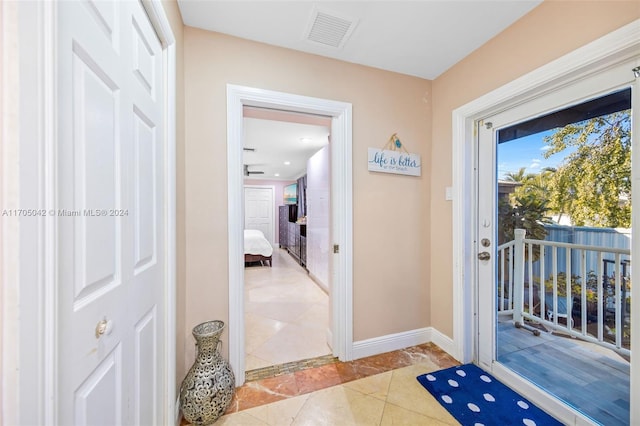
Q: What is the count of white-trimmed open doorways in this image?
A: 1